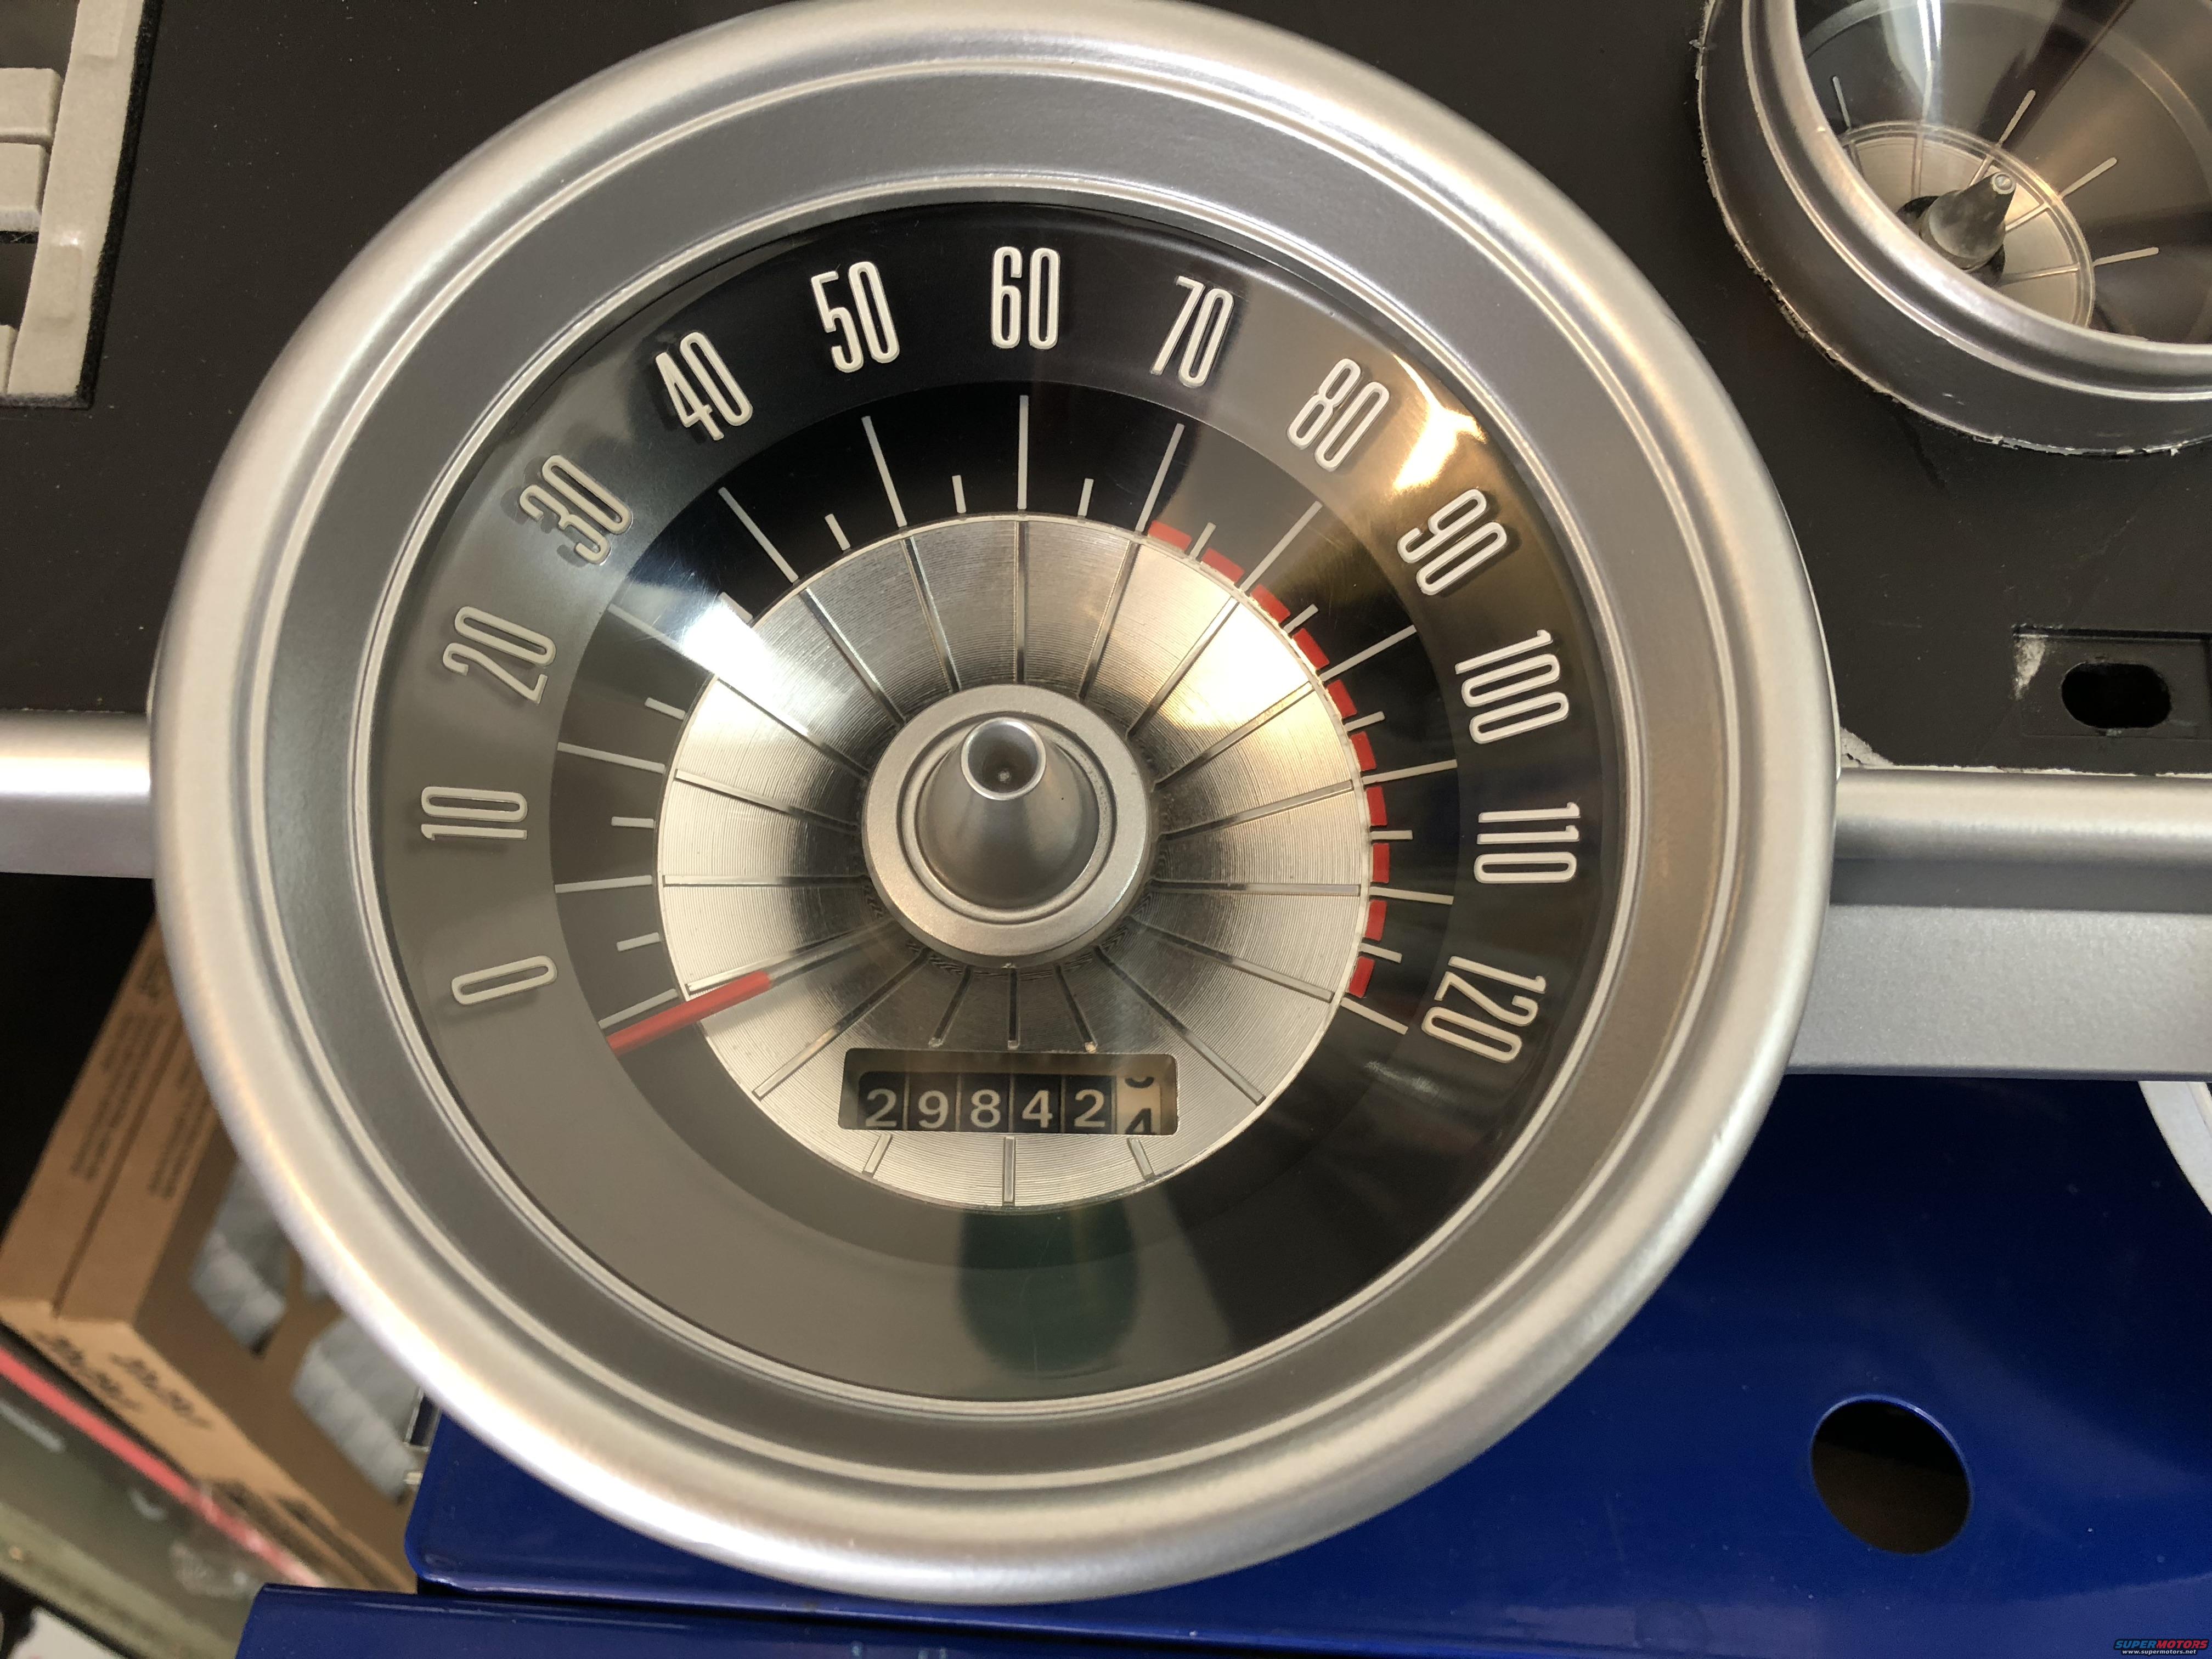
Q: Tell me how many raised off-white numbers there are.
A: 13